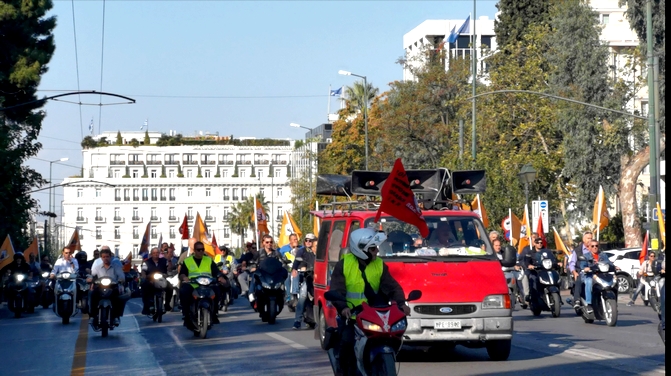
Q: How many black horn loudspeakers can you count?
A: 4